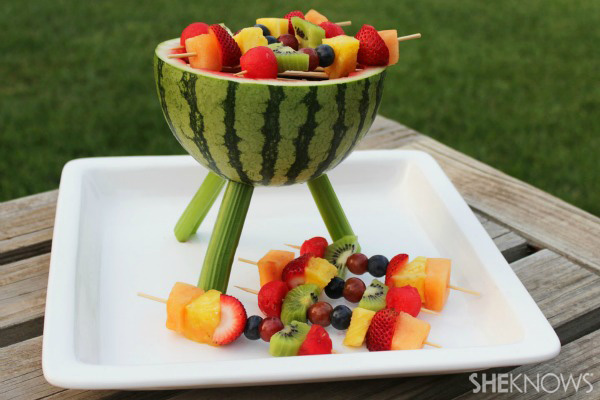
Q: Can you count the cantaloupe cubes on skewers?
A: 7